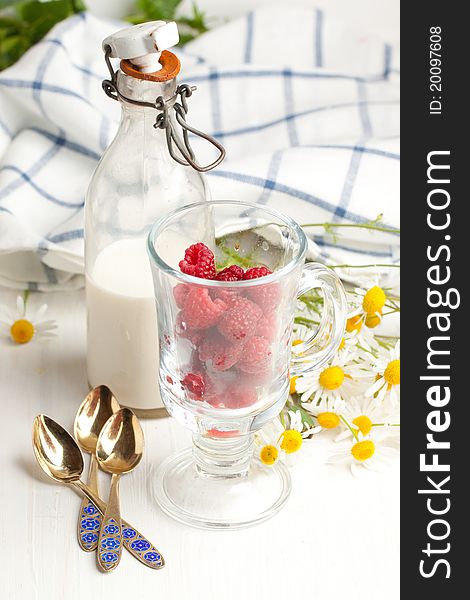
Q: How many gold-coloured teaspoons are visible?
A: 3